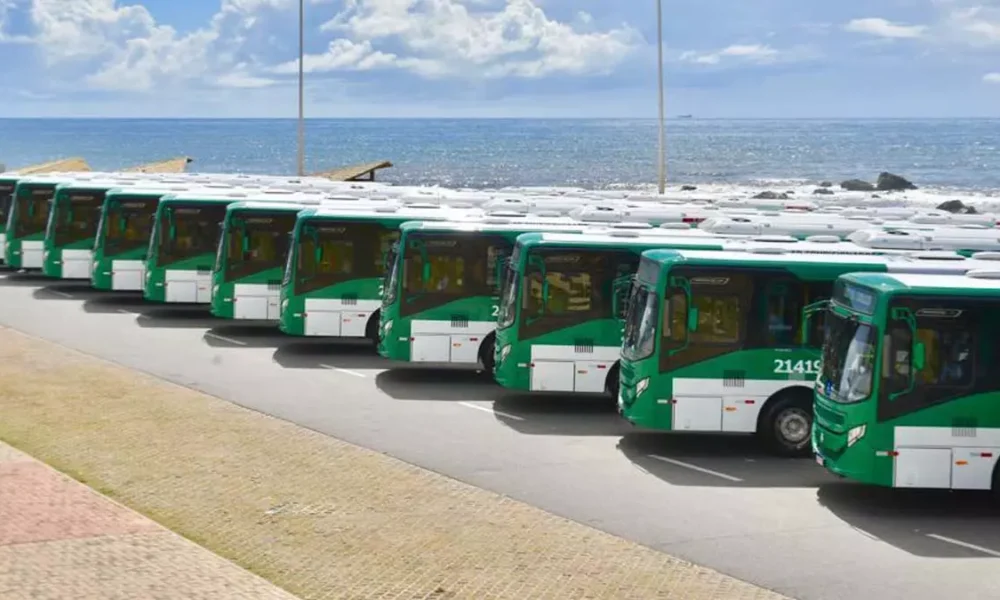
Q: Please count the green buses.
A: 11